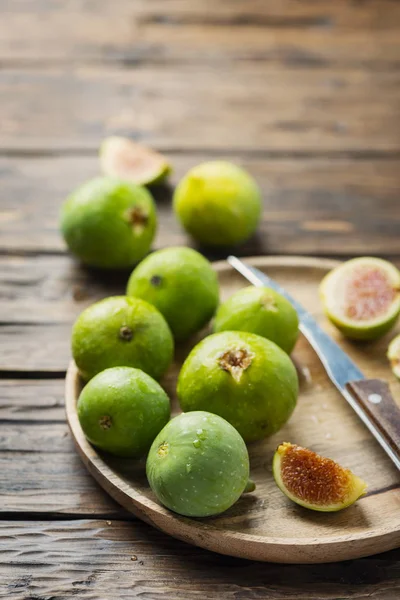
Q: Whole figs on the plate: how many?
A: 6